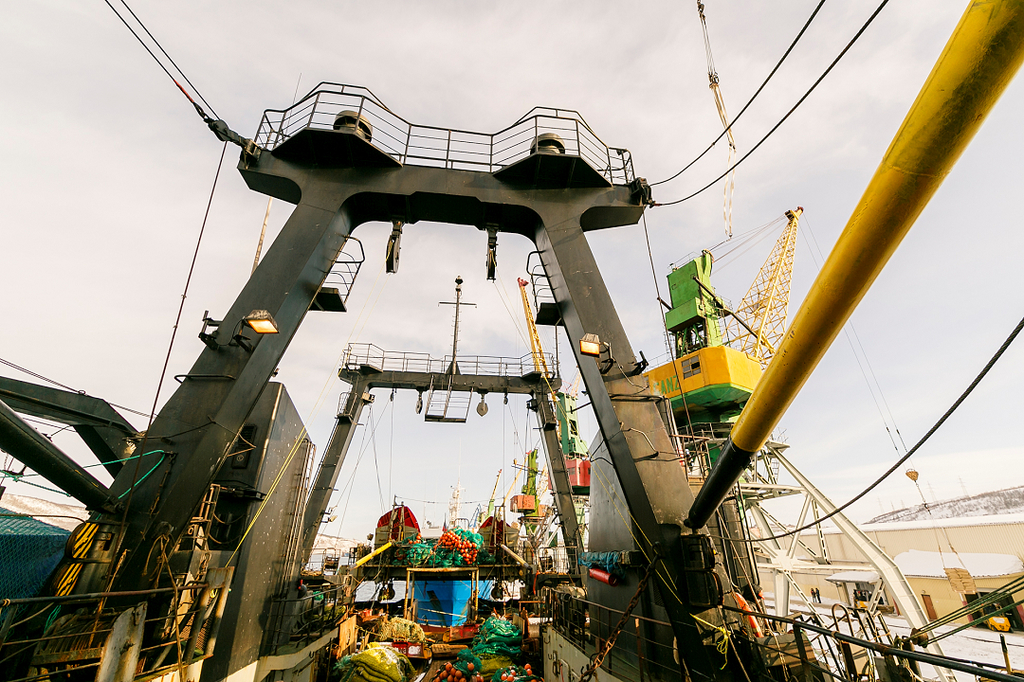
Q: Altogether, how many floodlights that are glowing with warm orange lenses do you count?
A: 2